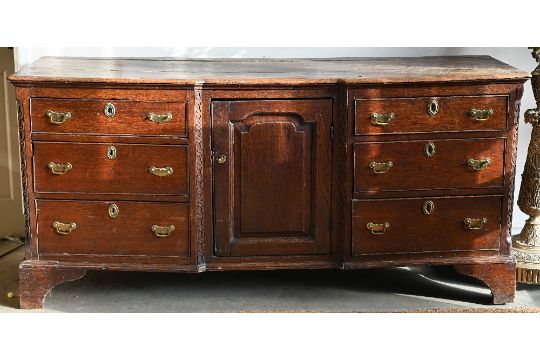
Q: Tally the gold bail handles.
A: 12